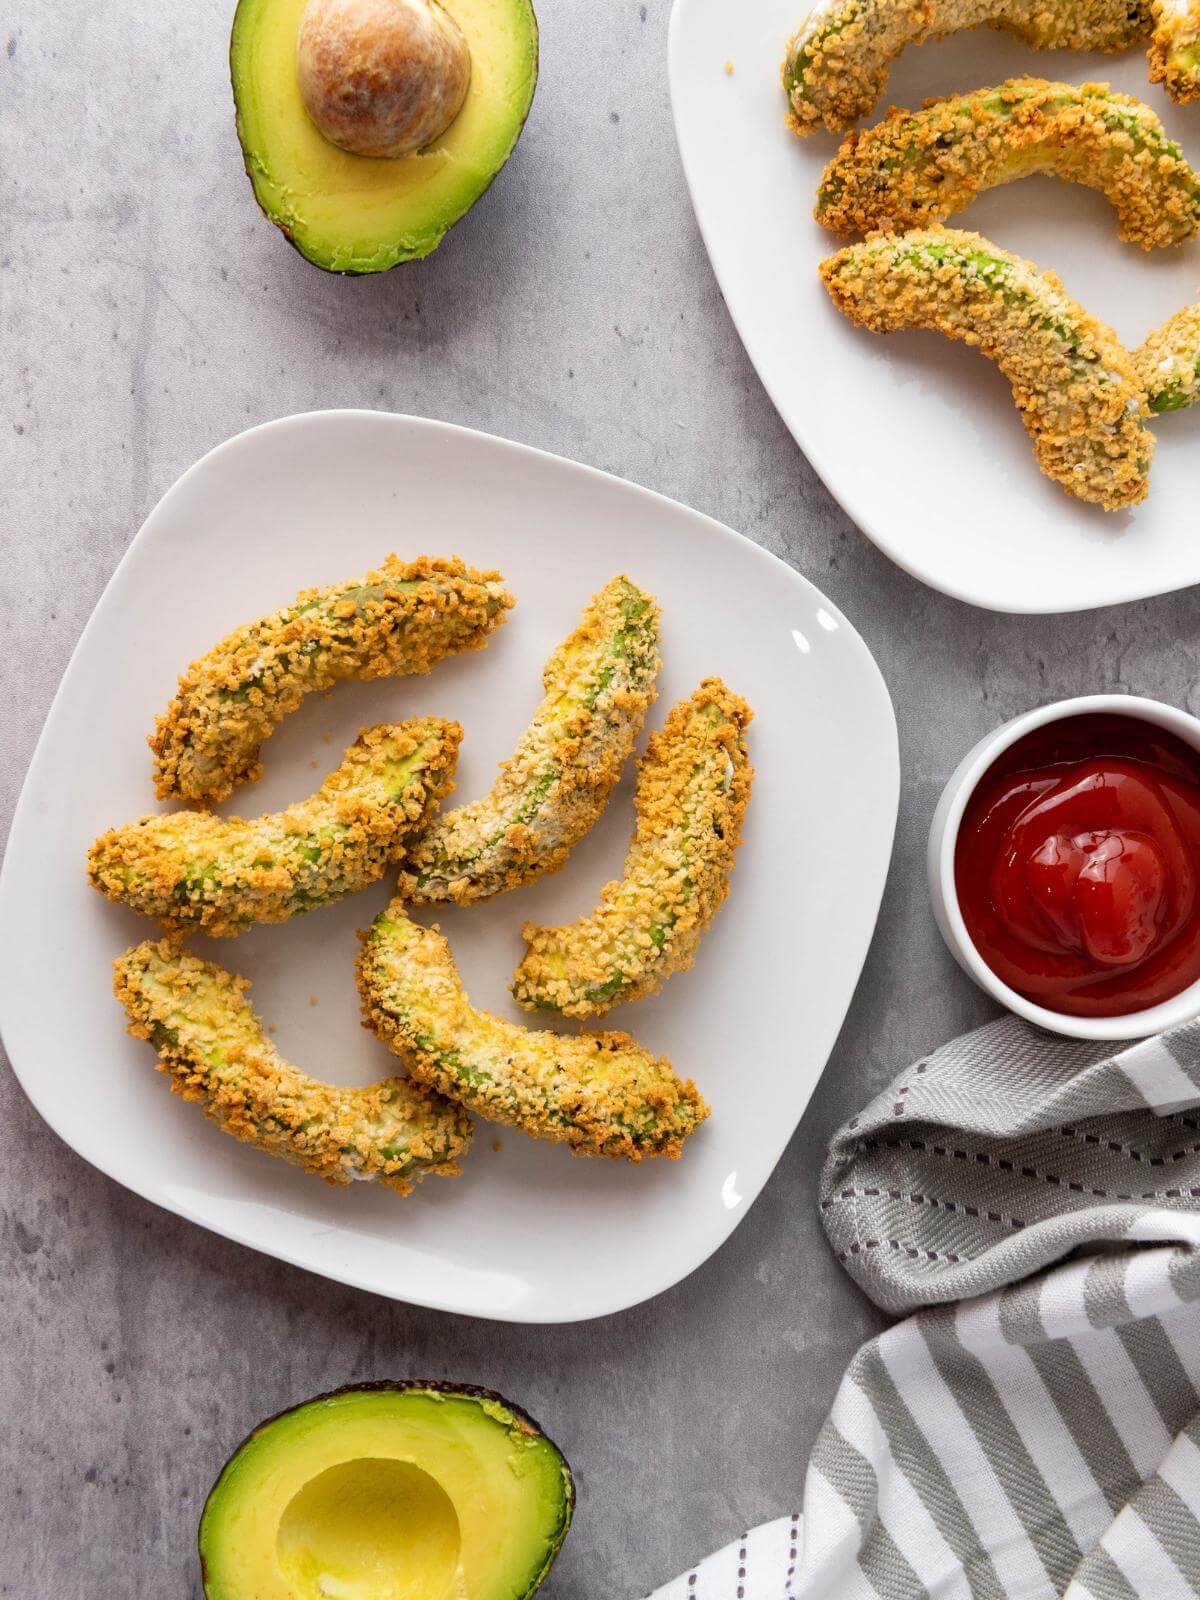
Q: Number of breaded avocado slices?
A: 11